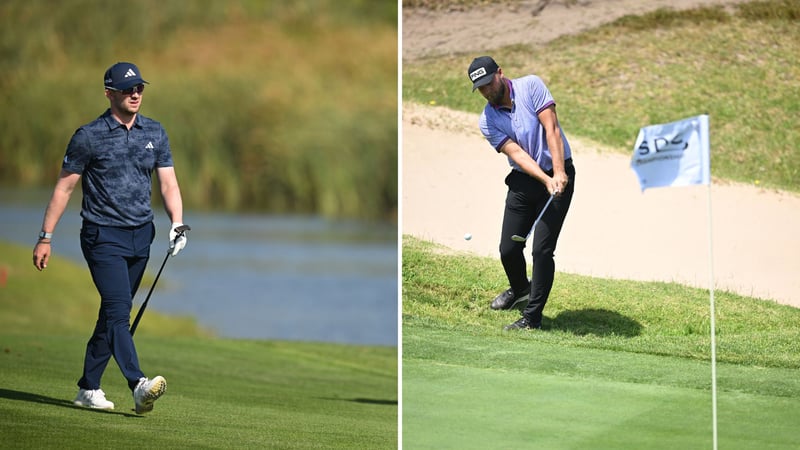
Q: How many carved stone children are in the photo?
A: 0